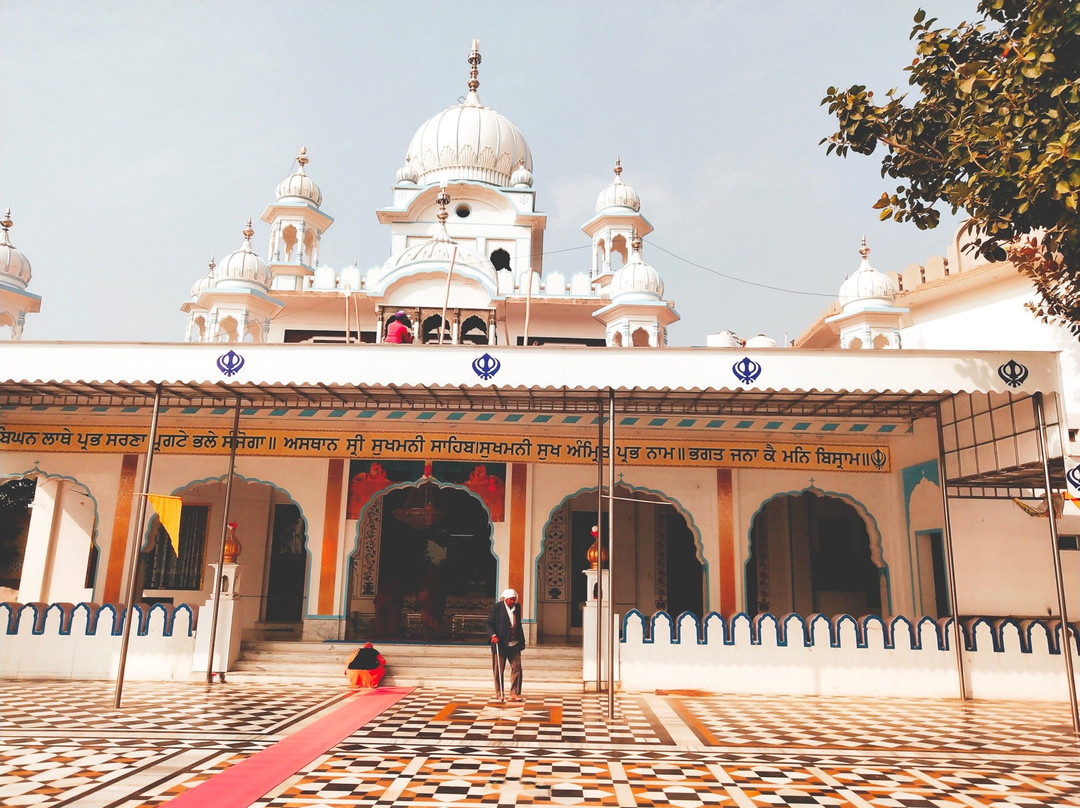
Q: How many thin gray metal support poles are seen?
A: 6